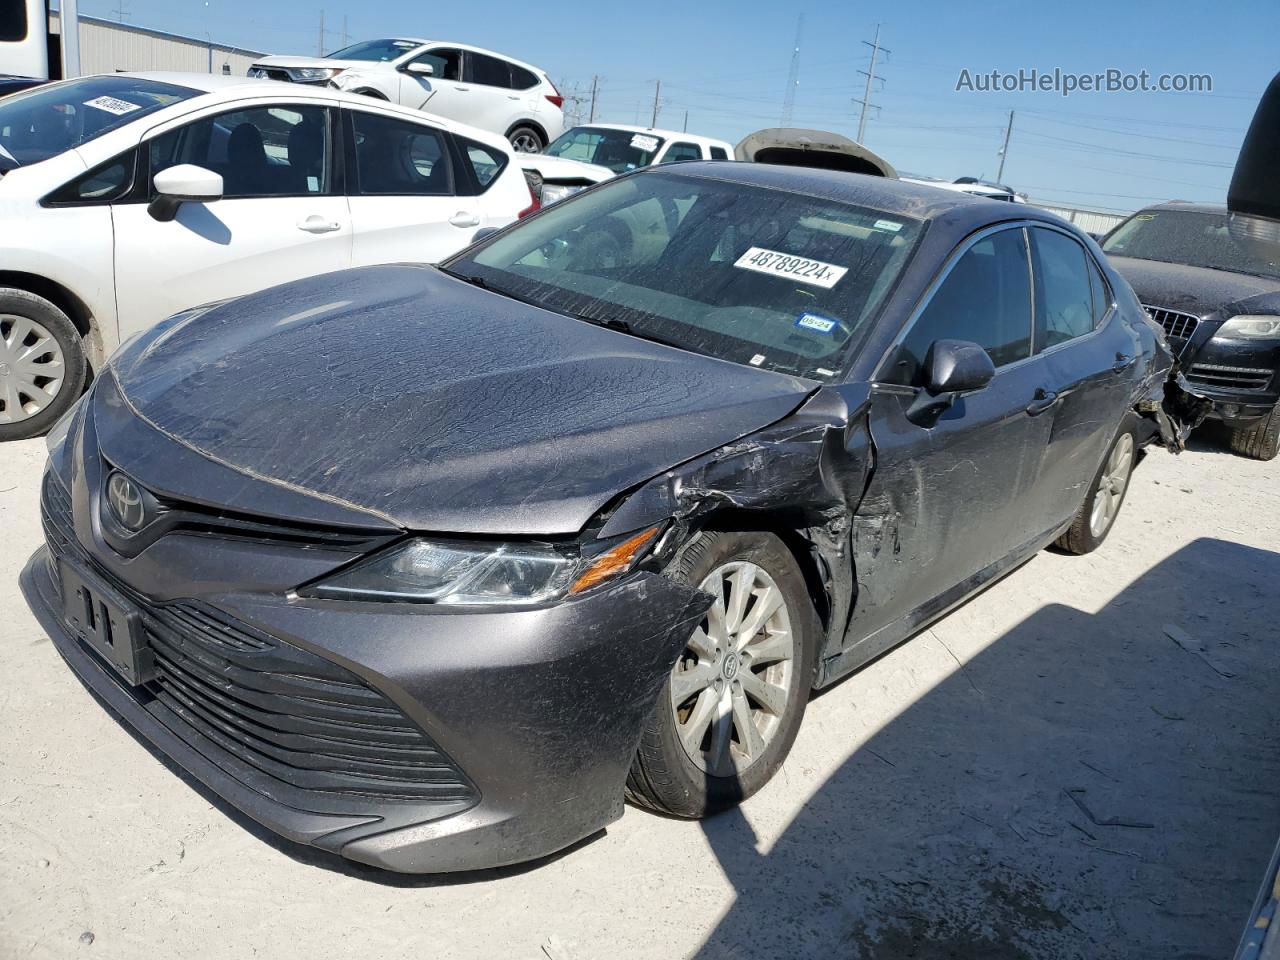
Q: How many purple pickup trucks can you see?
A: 0